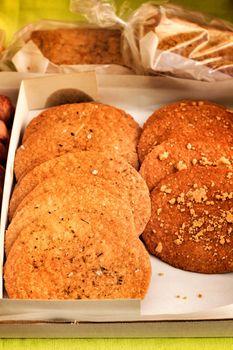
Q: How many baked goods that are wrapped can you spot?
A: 2